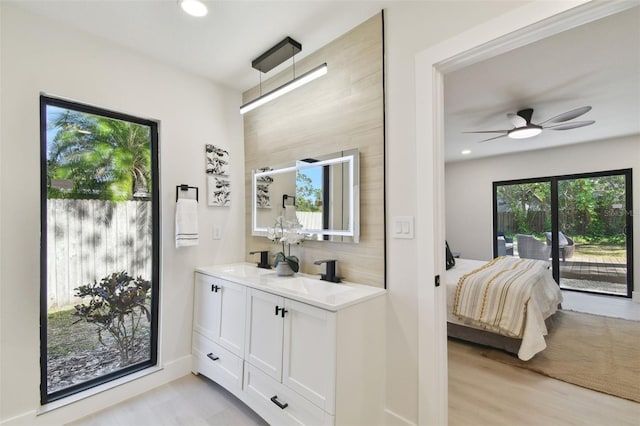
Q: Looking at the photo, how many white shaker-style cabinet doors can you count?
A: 4